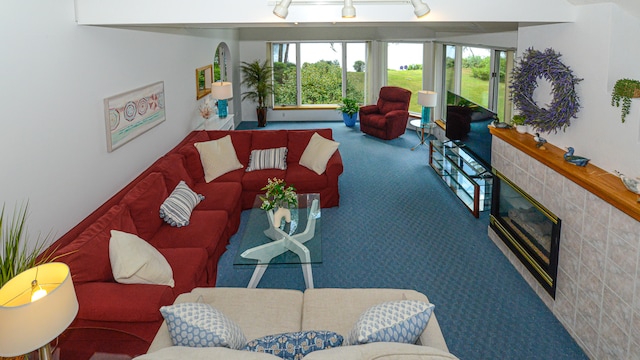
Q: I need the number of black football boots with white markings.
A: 0